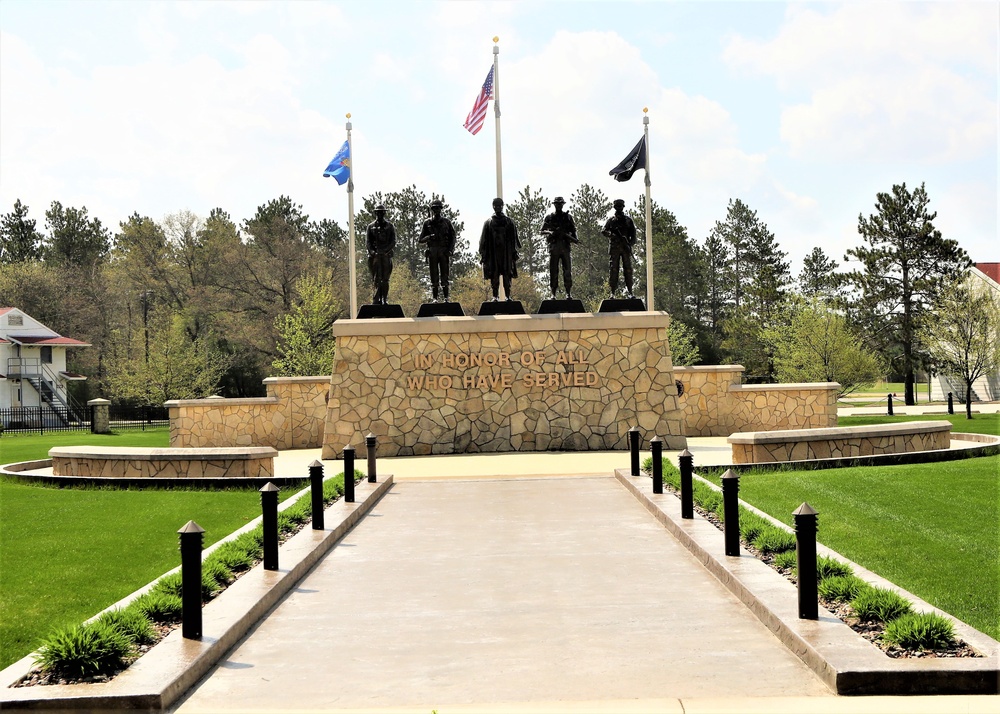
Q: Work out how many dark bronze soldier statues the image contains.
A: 5